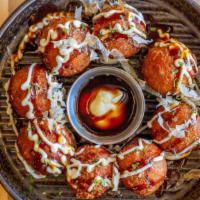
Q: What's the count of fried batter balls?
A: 8